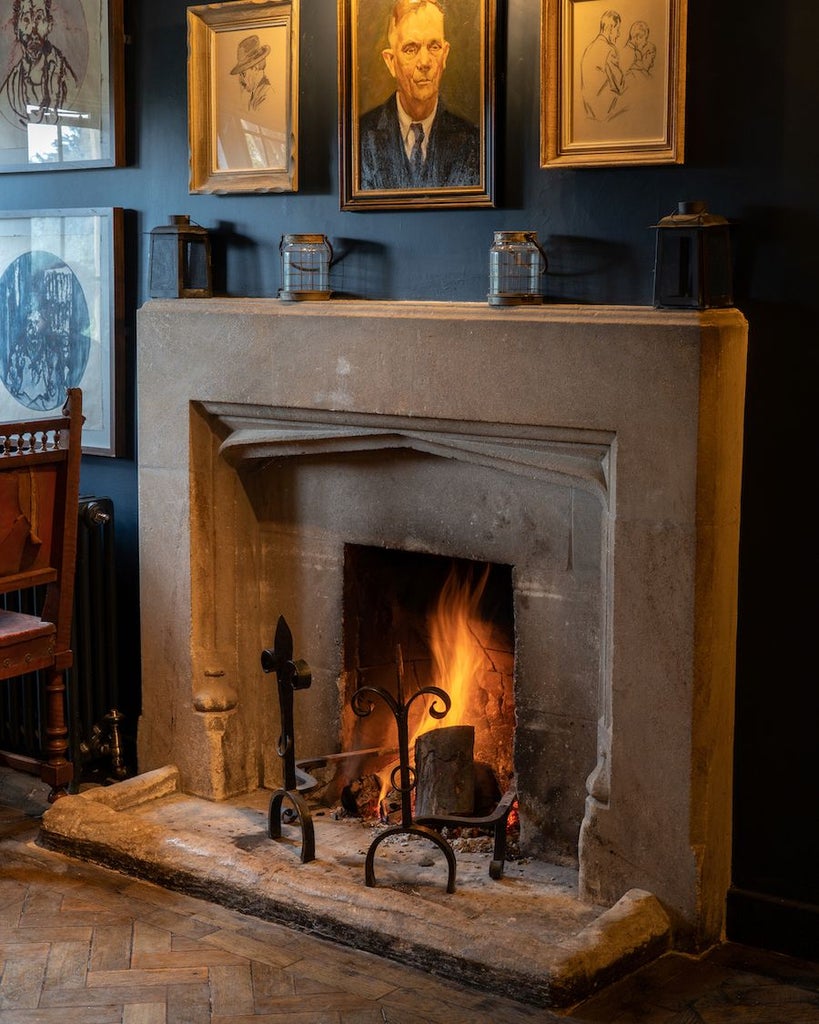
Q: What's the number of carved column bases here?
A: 2